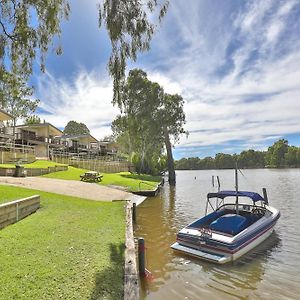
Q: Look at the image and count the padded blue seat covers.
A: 1